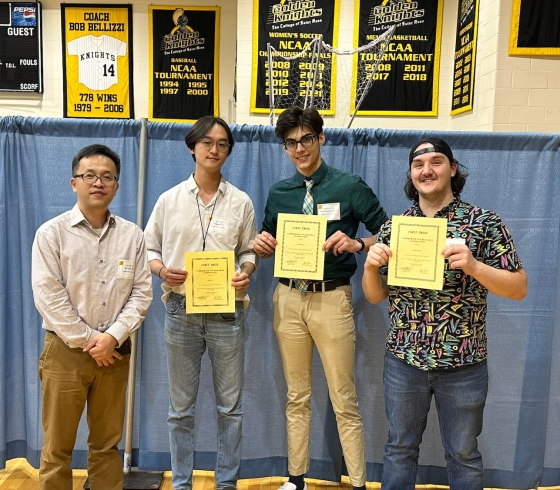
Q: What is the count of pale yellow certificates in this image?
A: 3